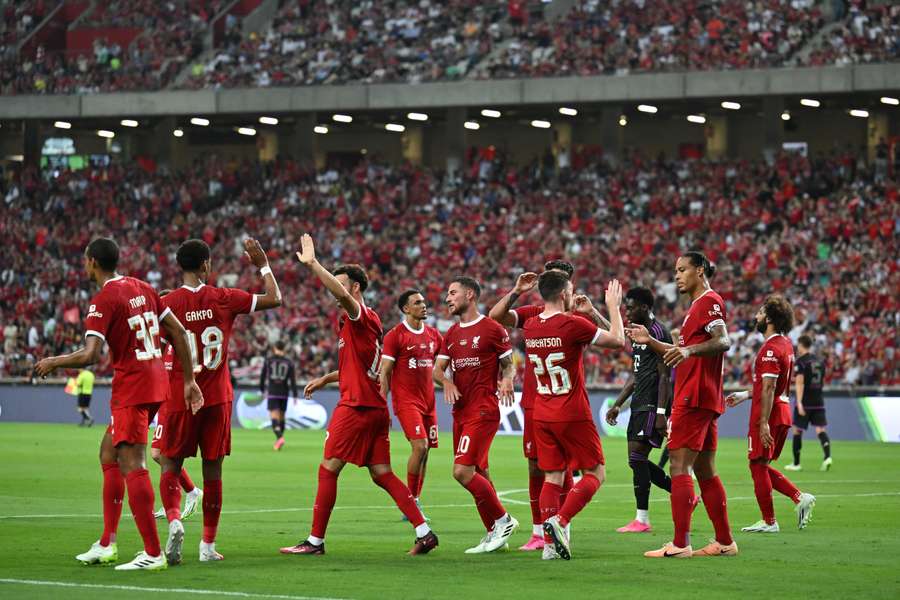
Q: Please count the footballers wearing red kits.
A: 10